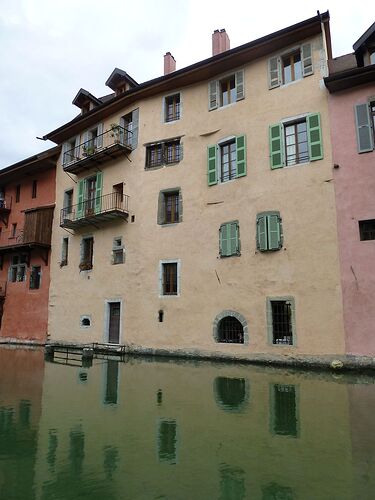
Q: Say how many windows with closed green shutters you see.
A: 2